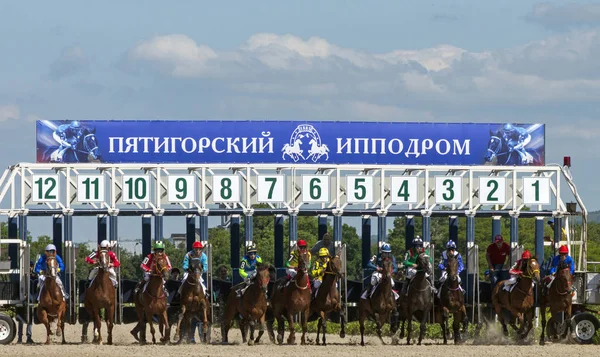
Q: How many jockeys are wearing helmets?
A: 12